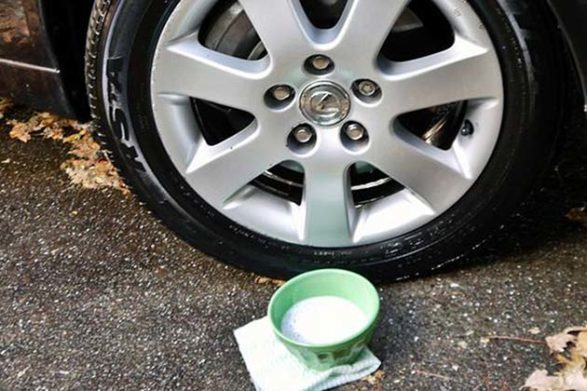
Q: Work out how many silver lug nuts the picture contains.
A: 5